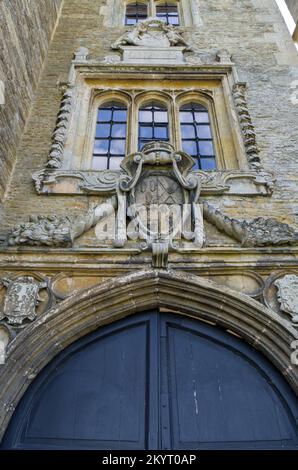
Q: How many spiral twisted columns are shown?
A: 2